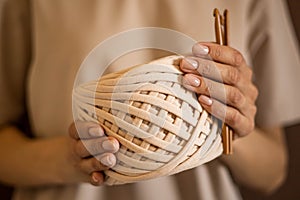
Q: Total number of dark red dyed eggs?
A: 0